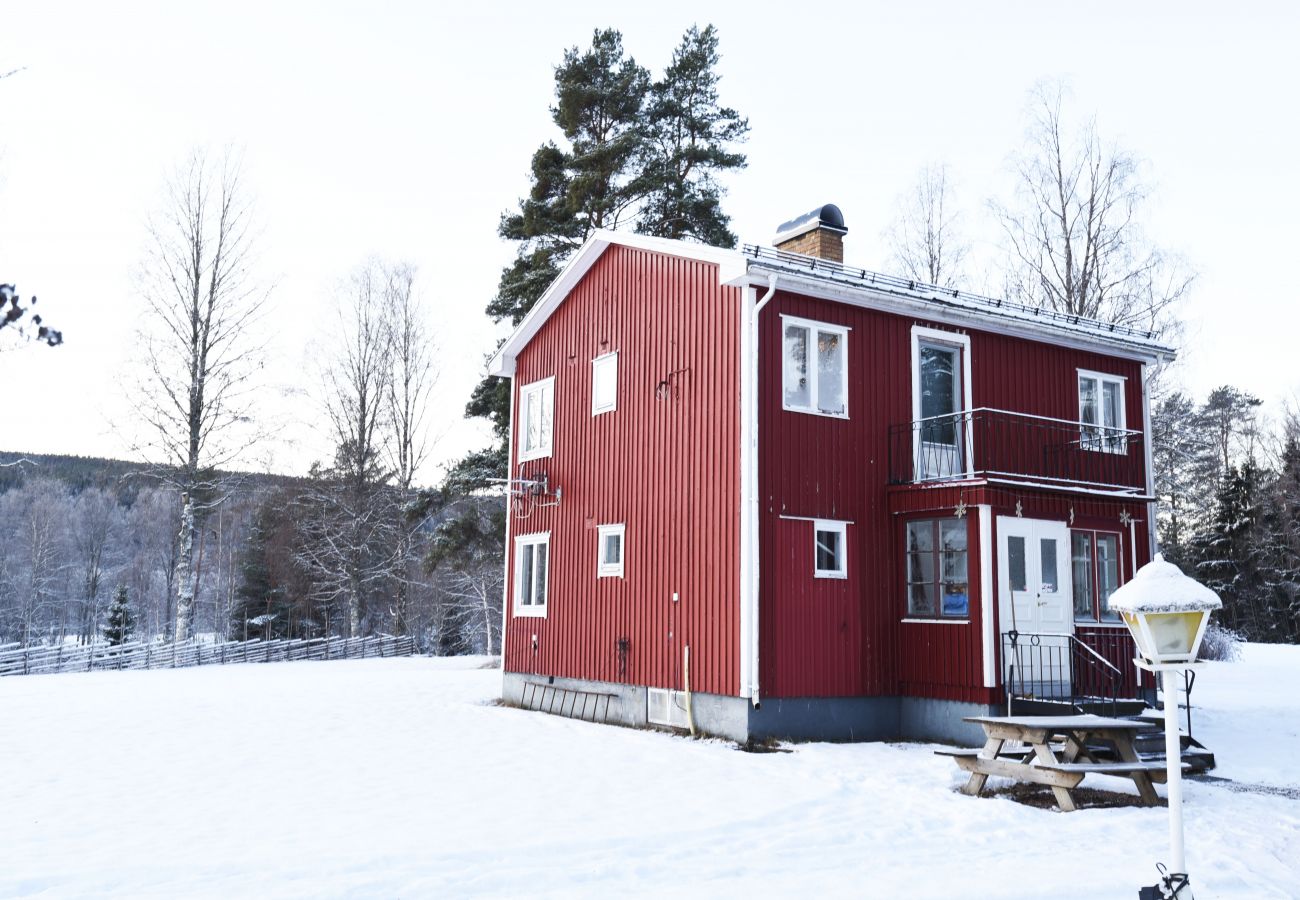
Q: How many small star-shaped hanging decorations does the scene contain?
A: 4